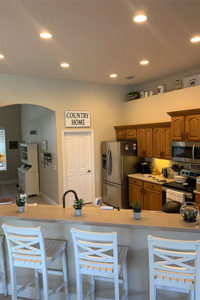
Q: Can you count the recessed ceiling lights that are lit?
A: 7